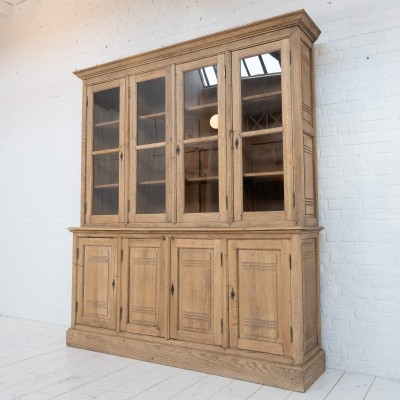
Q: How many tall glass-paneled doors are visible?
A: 4